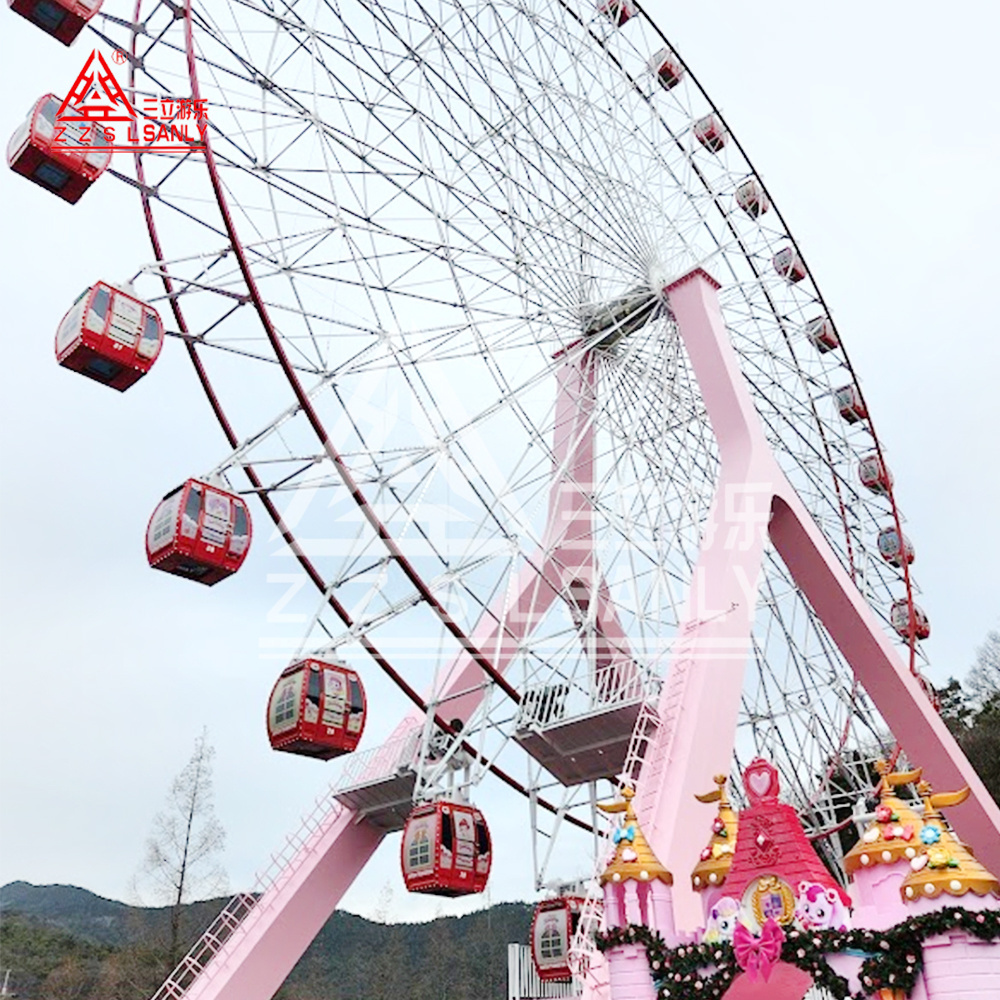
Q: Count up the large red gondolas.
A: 7